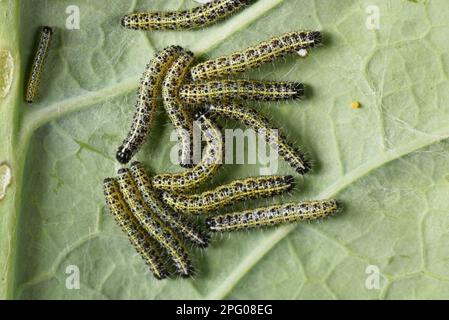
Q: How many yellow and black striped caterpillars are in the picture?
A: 13